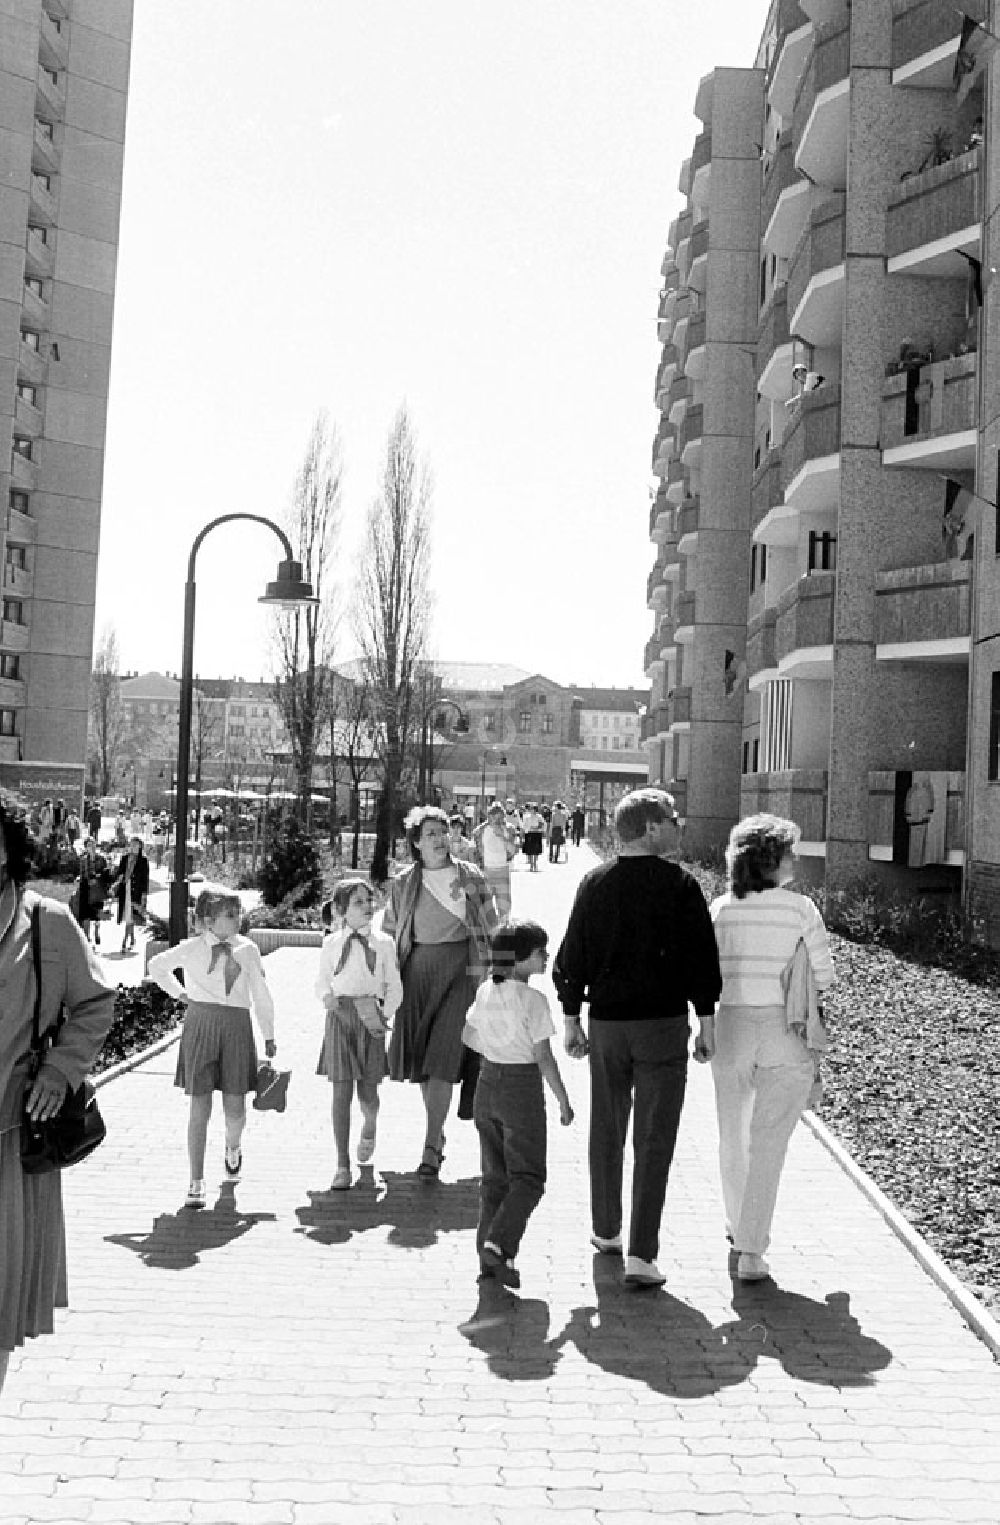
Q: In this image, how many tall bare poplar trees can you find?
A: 2